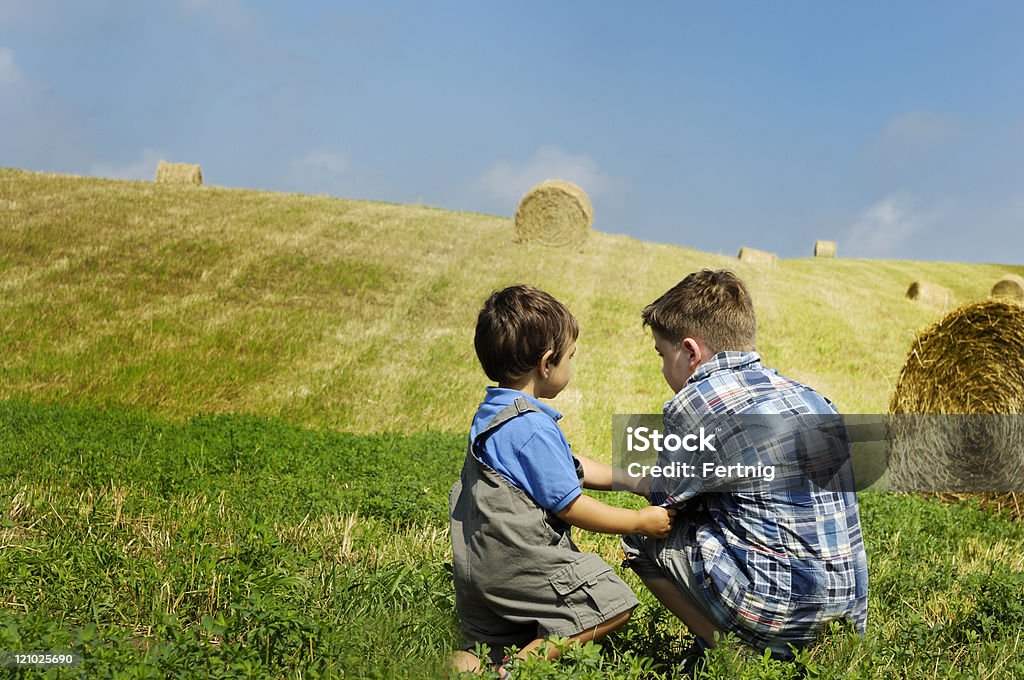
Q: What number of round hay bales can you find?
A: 7